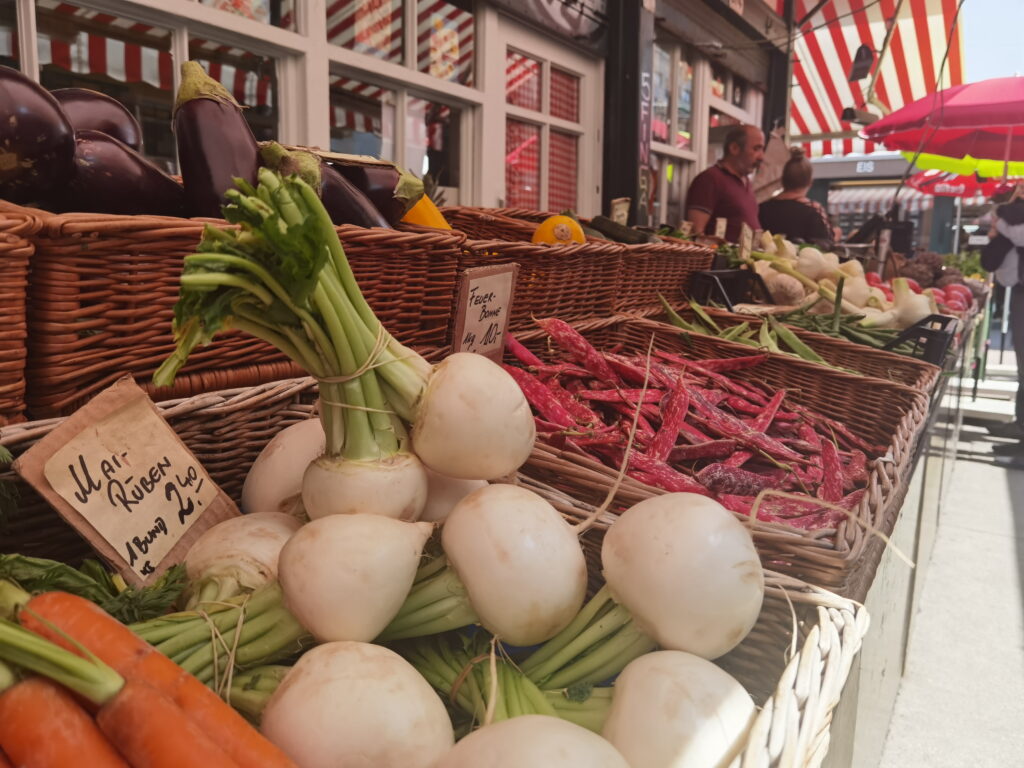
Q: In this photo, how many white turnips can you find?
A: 11